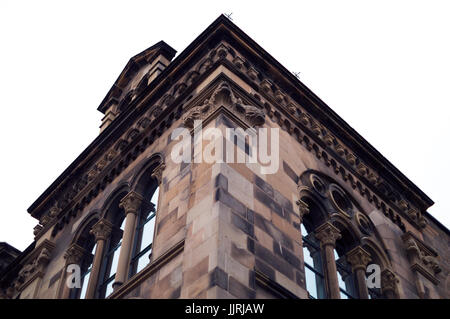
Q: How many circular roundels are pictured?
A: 3